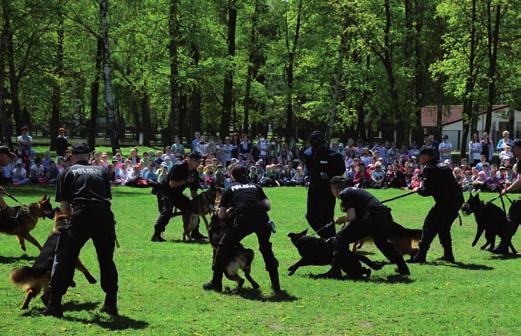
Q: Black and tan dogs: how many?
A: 5